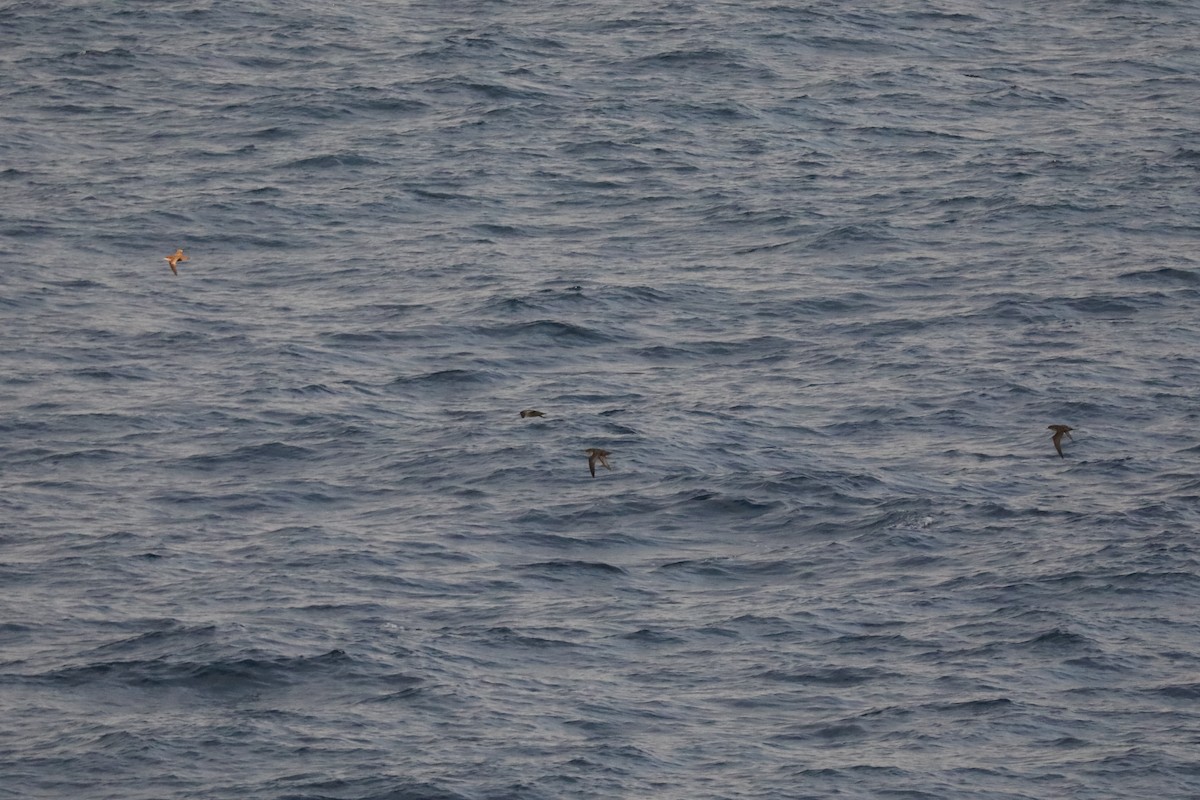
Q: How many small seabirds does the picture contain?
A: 4